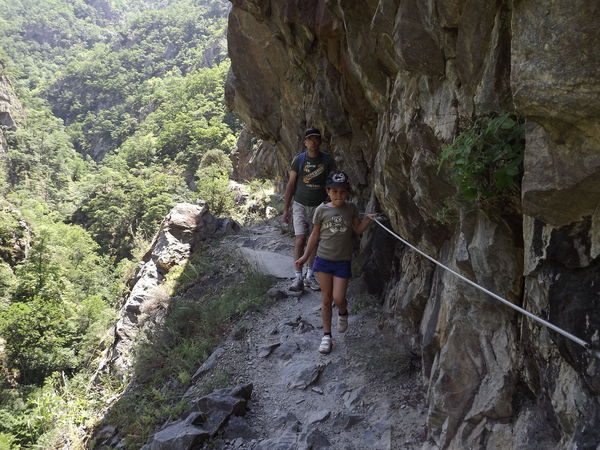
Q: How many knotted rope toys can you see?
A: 0